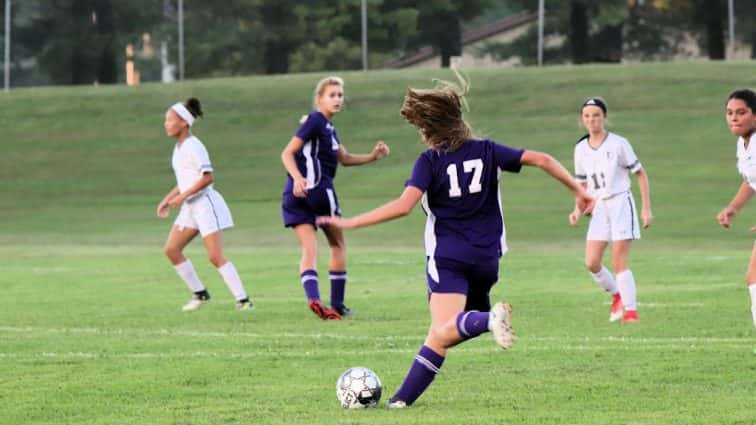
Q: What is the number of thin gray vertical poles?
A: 5